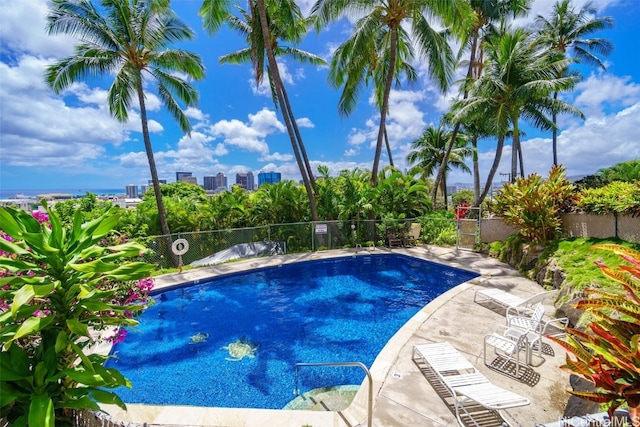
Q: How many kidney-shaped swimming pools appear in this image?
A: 1